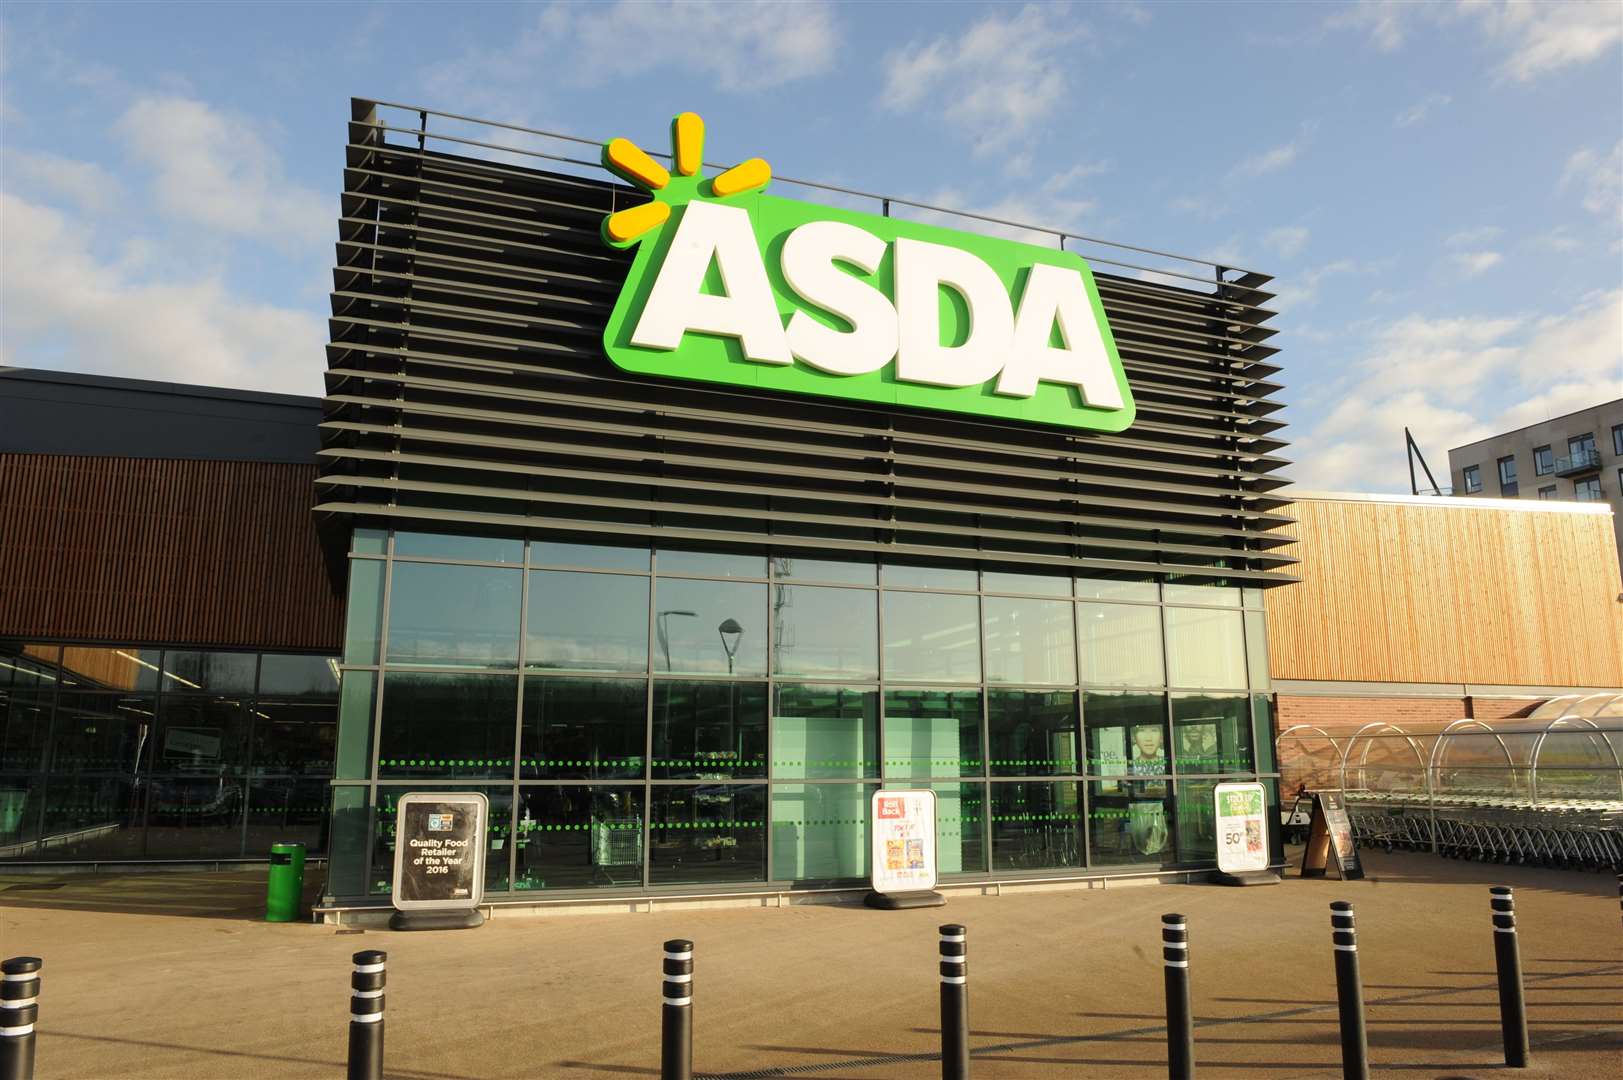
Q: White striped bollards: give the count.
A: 7